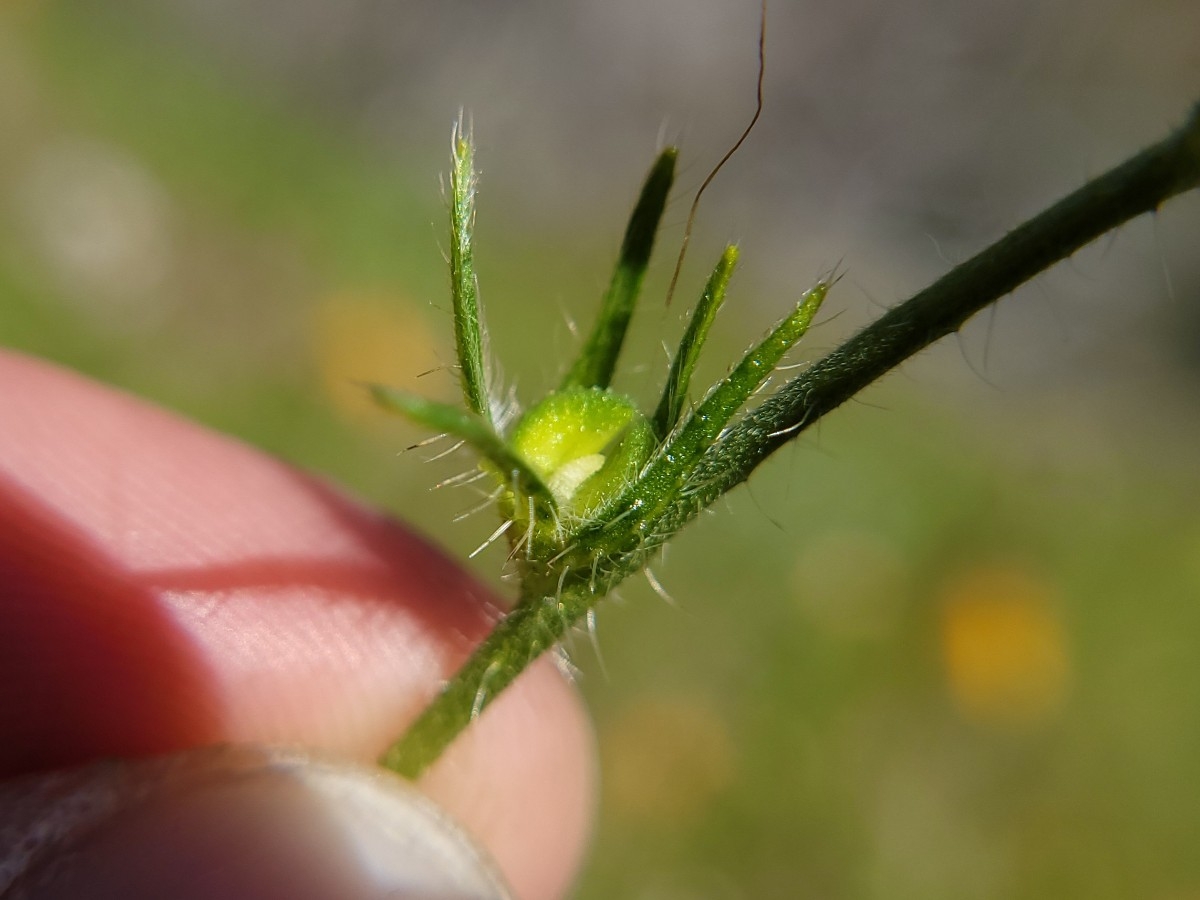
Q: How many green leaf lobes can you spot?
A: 5